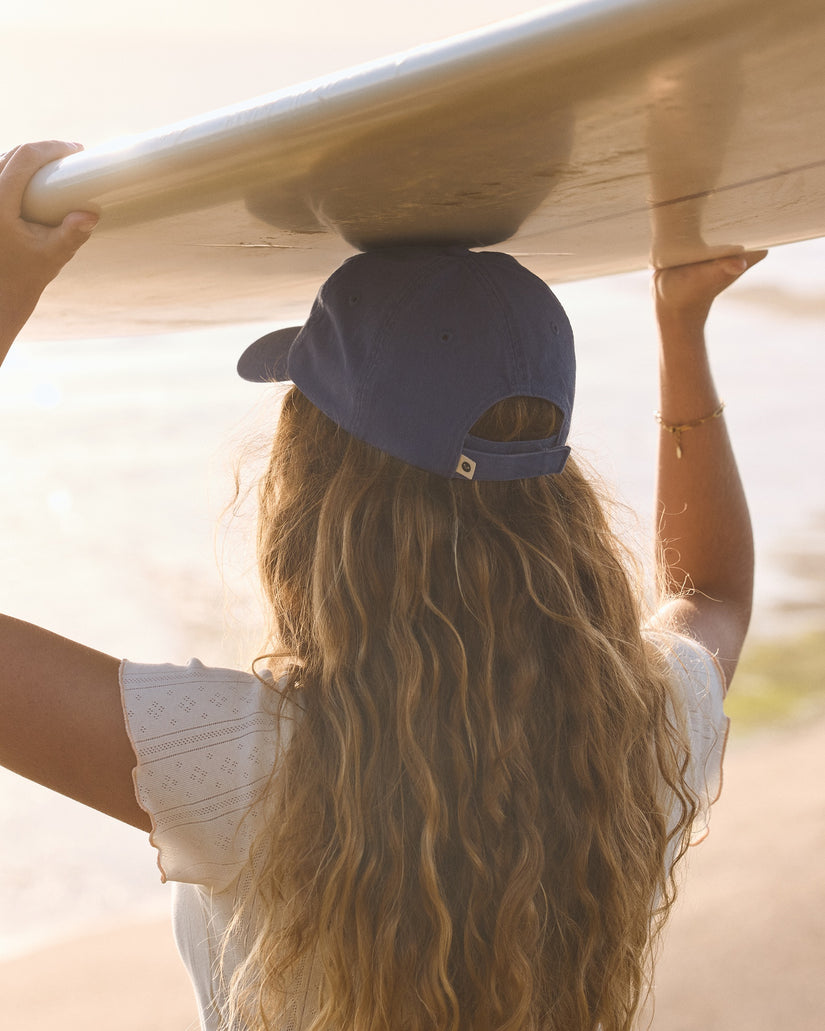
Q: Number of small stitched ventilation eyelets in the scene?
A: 3